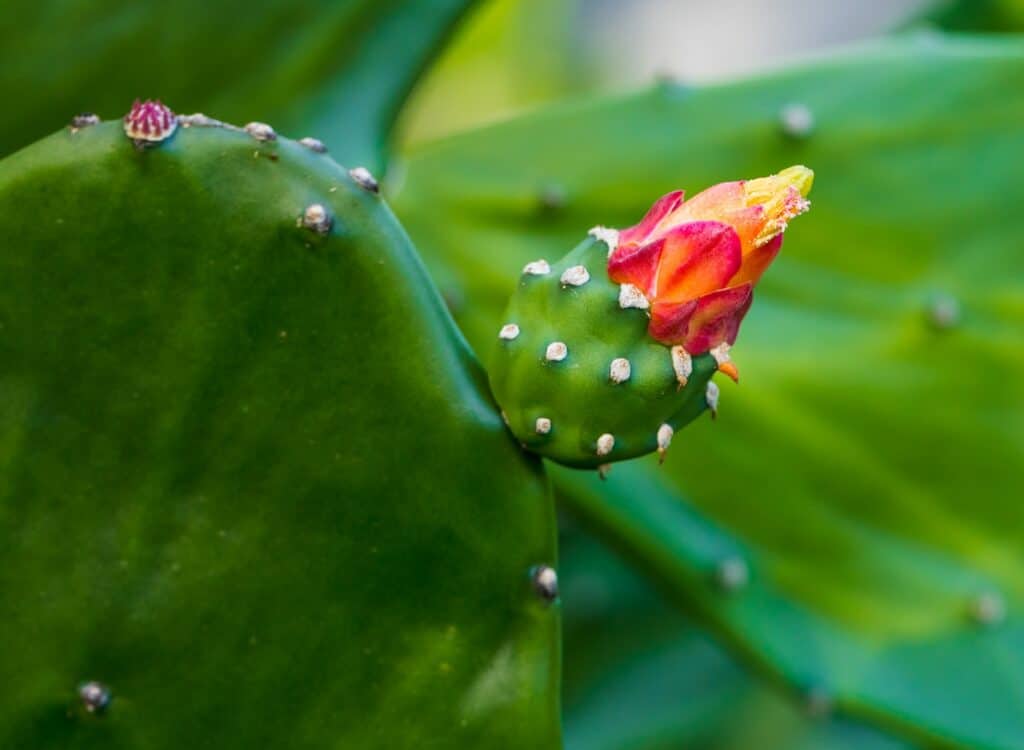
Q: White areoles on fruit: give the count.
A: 13